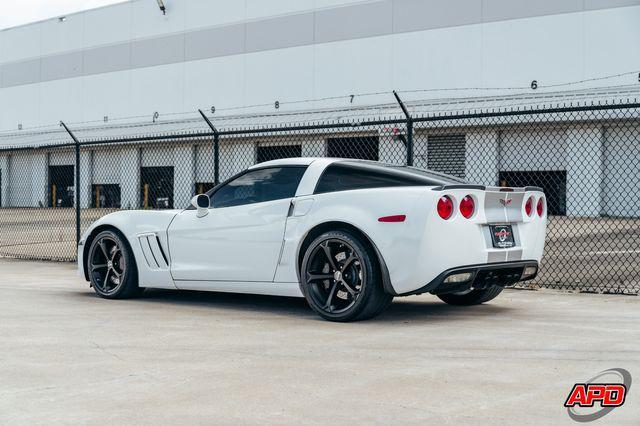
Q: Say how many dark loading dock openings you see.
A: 7